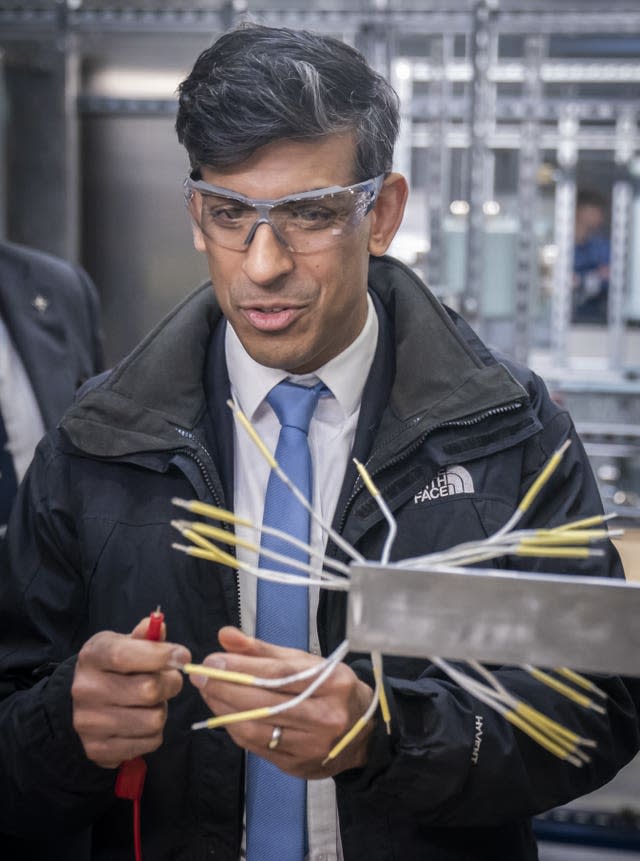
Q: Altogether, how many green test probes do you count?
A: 0